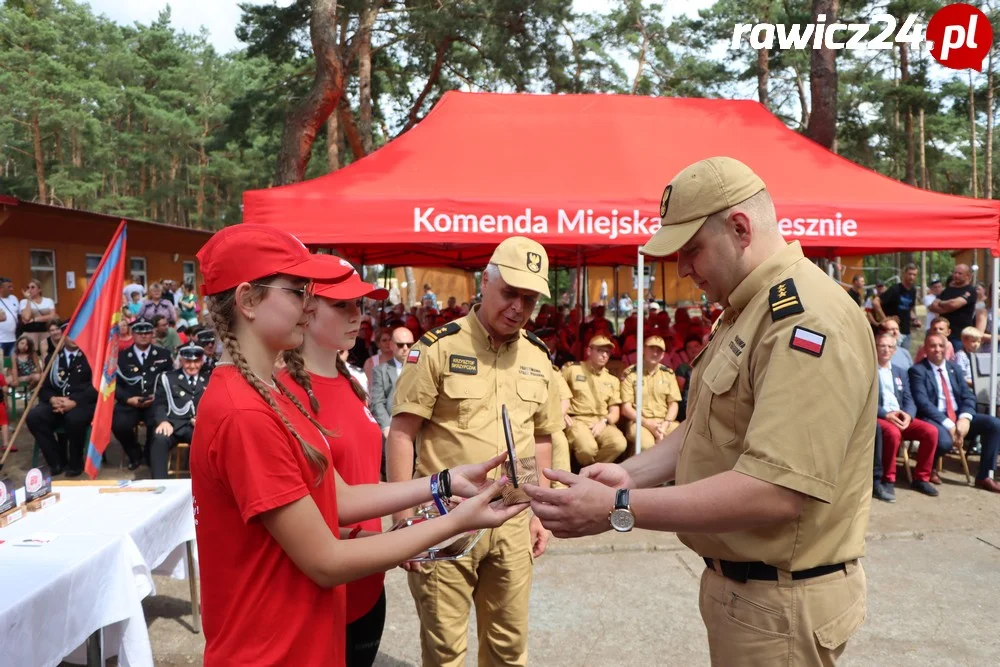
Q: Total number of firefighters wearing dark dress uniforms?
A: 4